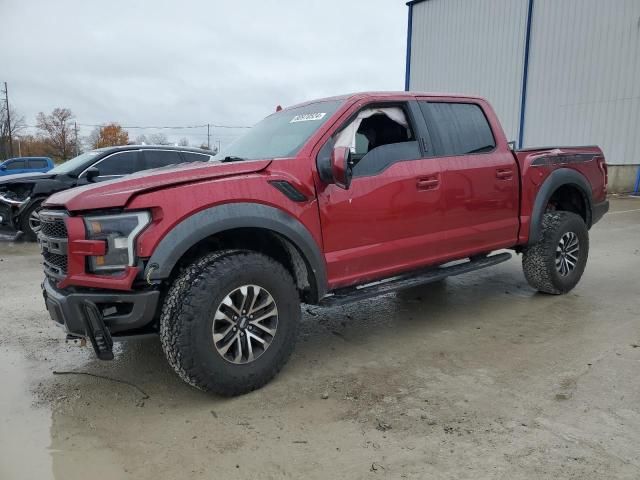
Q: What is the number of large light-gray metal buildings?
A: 1